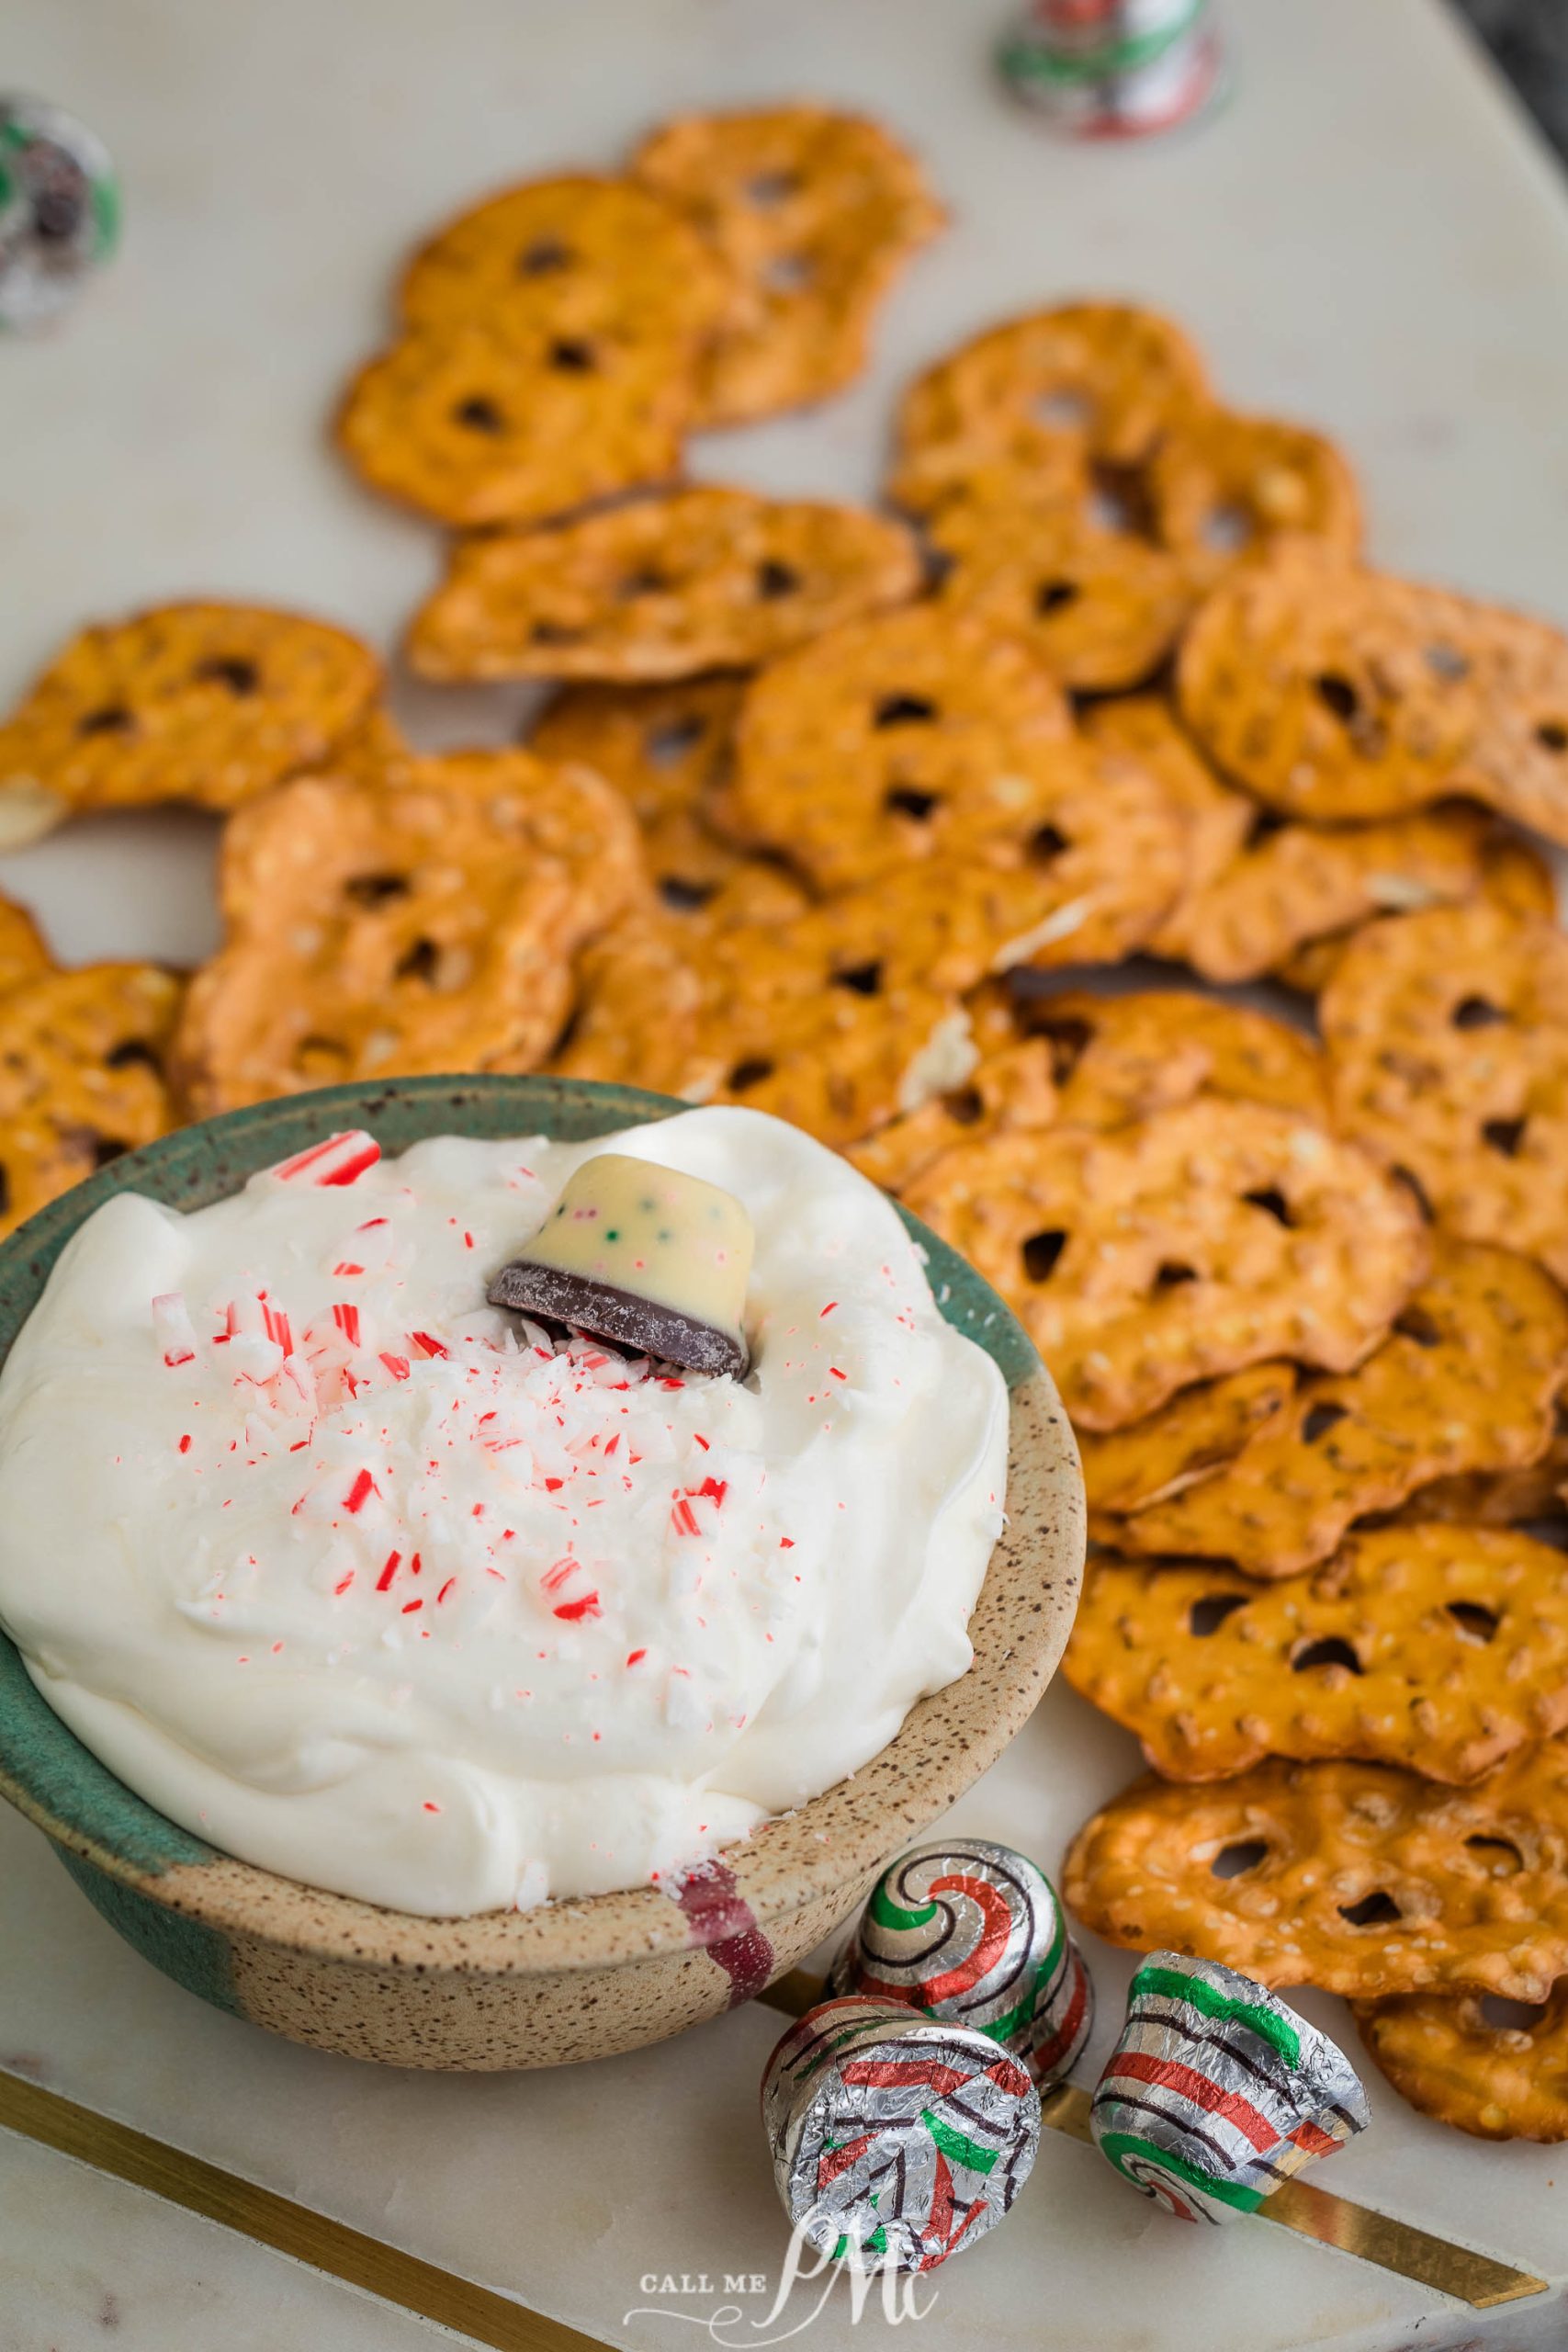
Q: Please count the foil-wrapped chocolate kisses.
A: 5